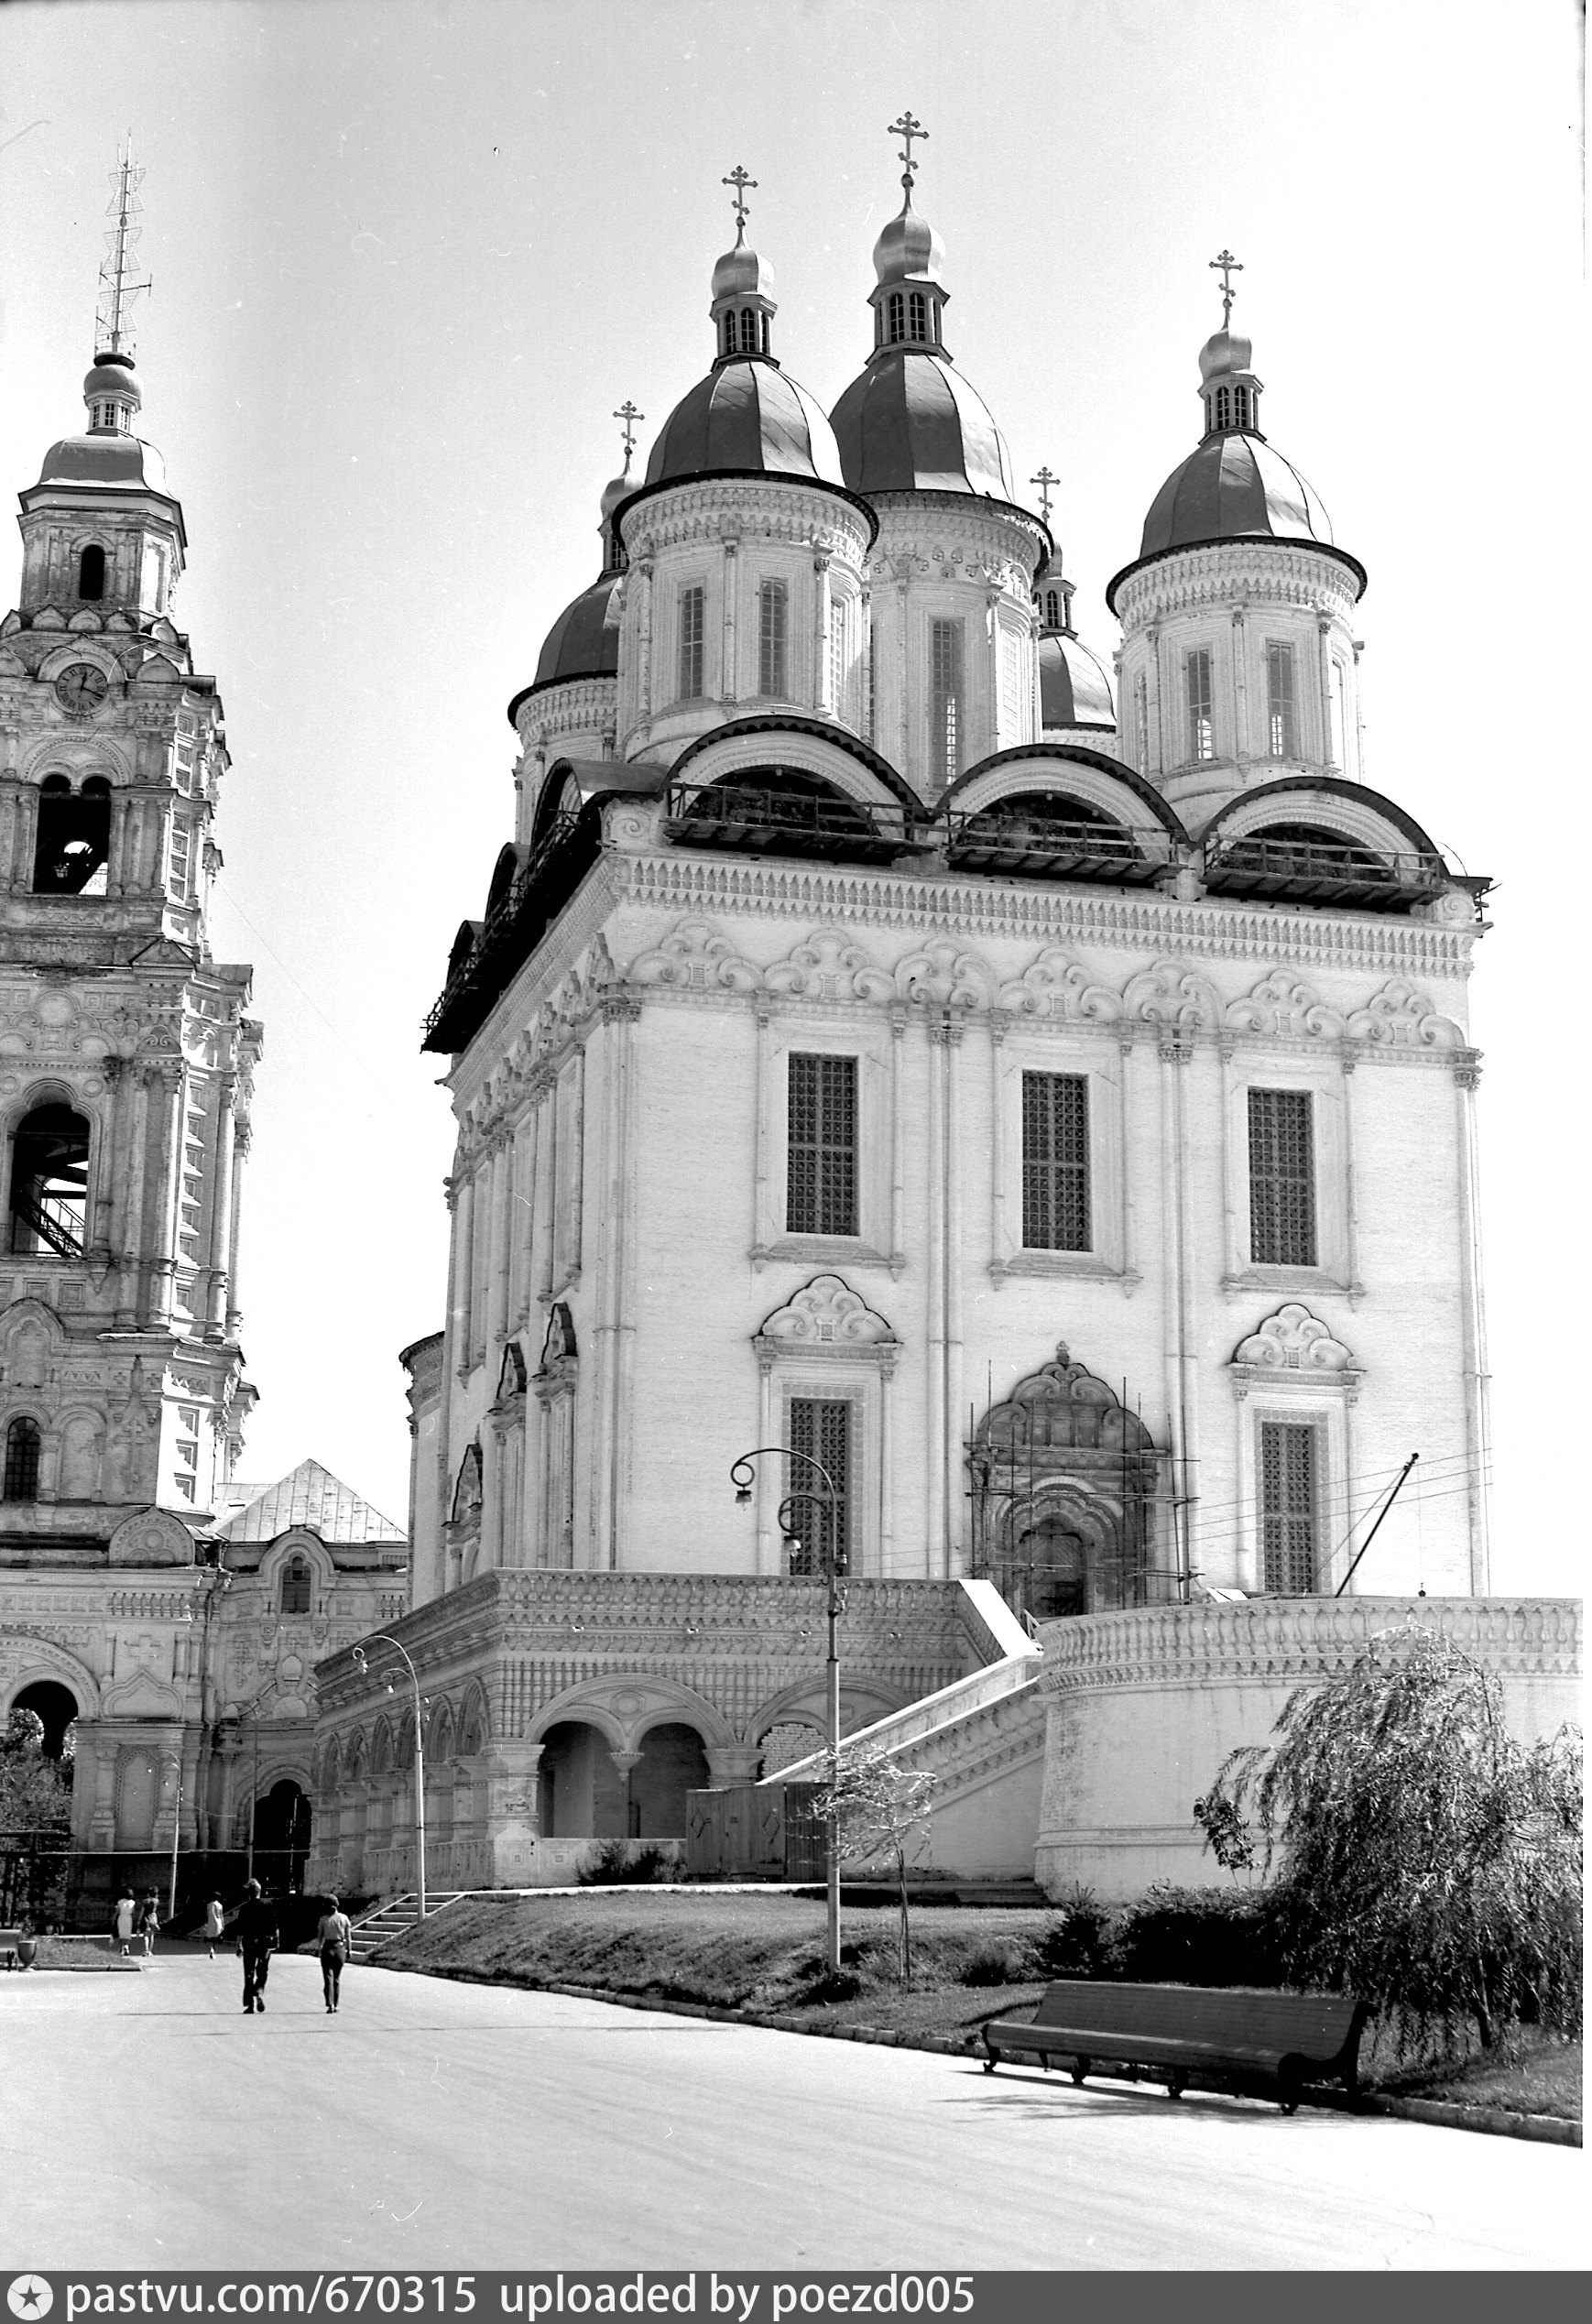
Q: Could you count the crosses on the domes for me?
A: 5